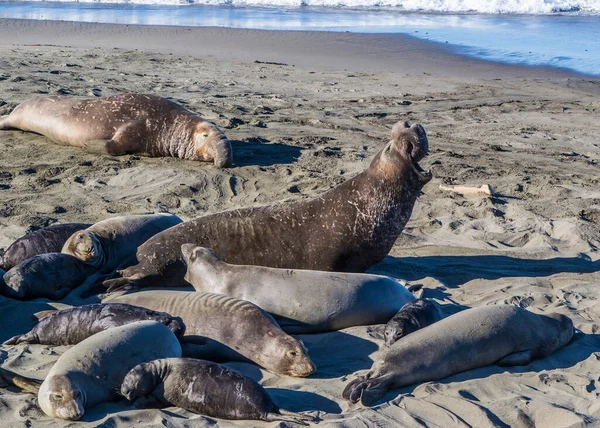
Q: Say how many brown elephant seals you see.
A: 2